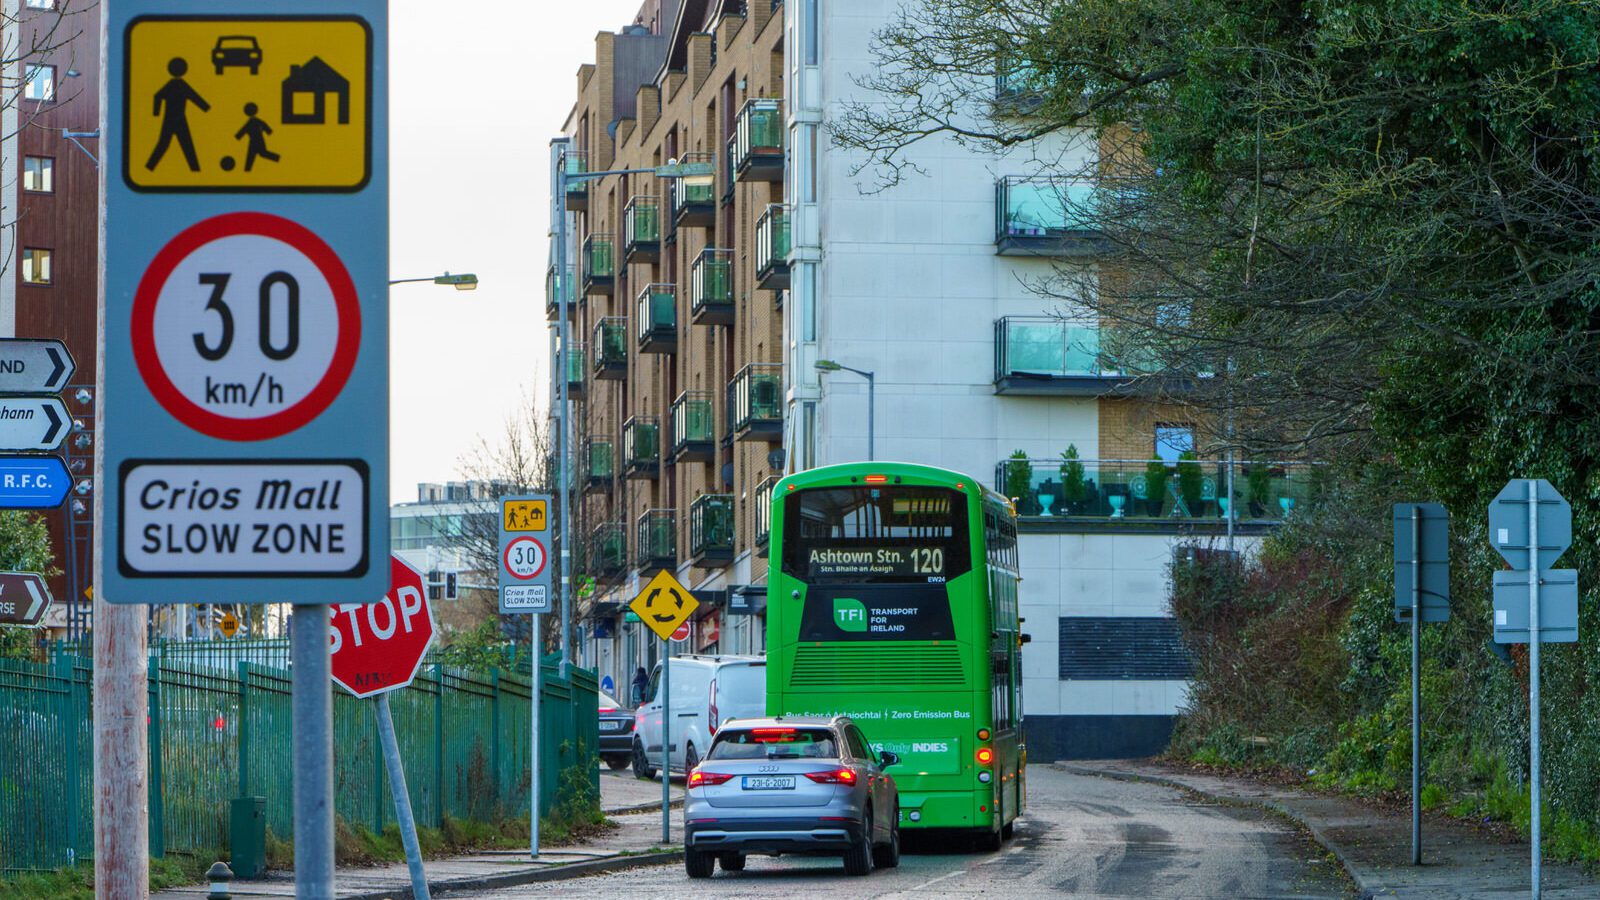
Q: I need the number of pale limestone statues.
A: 0